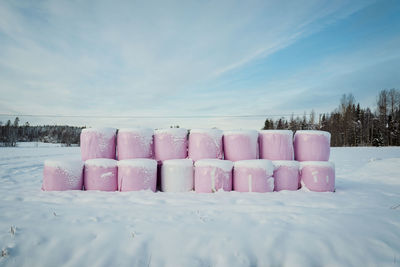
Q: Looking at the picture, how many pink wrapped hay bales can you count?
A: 14